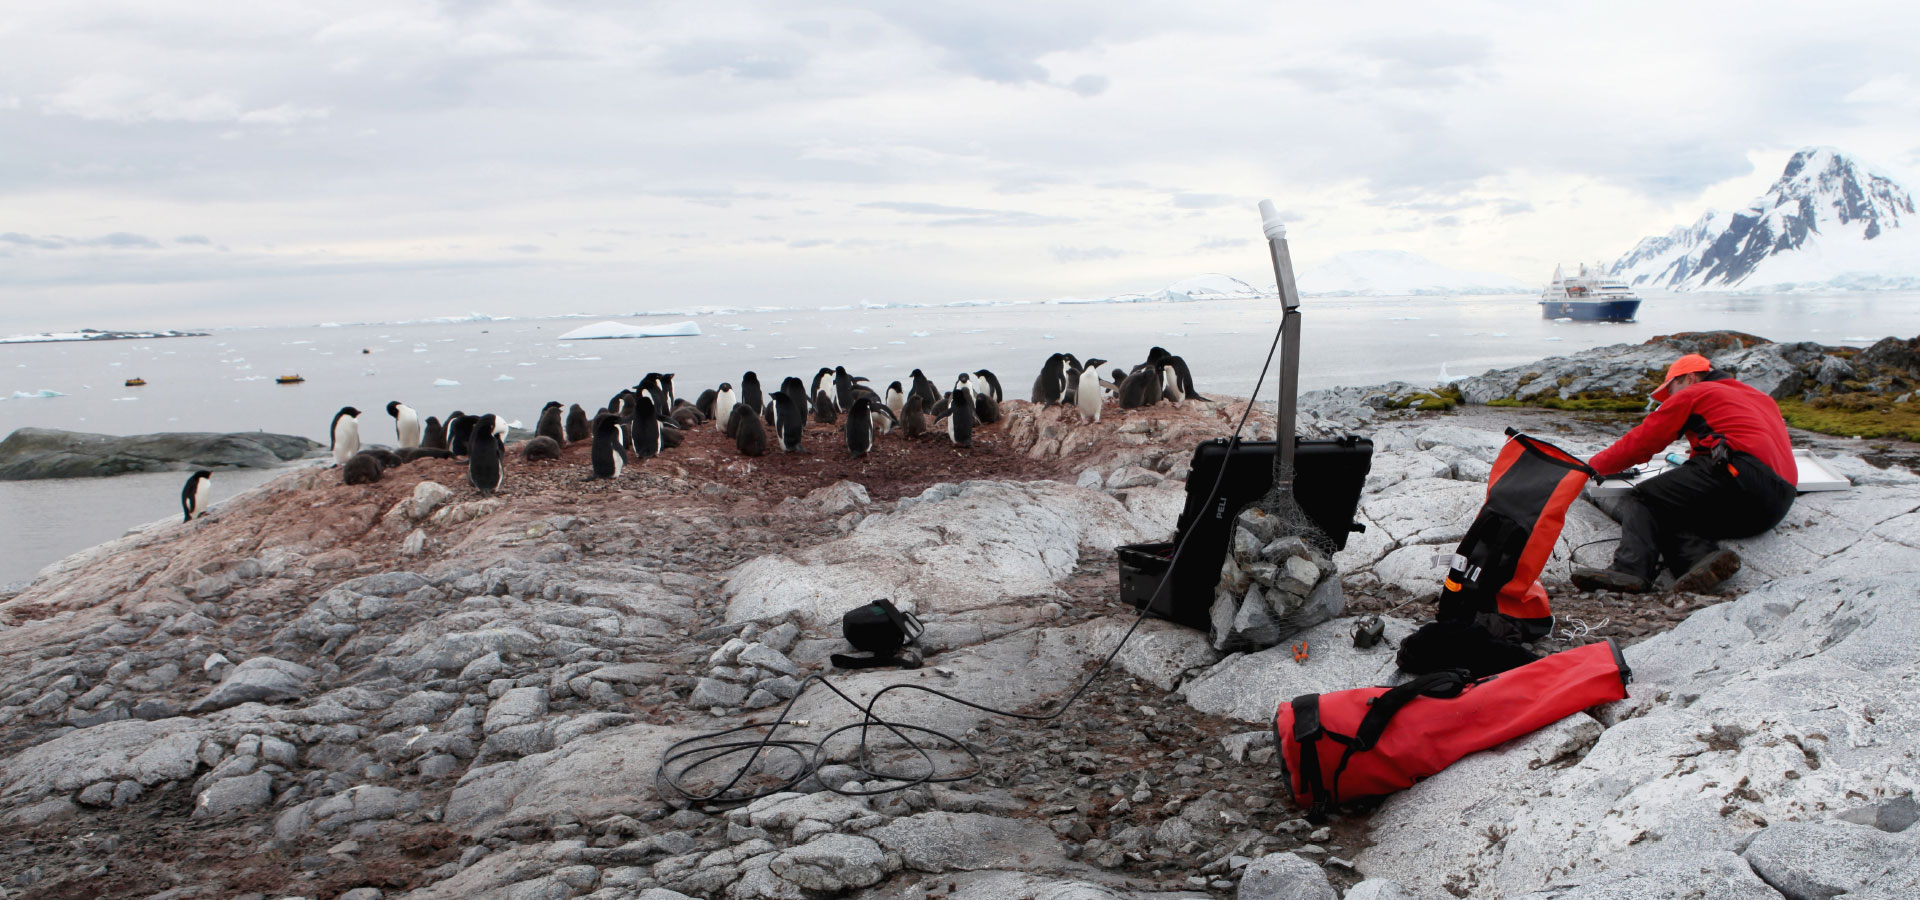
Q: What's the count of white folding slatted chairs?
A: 0